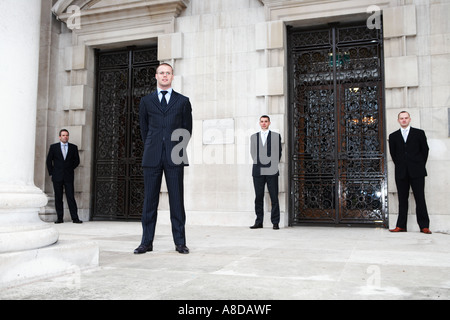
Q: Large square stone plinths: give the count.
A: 1